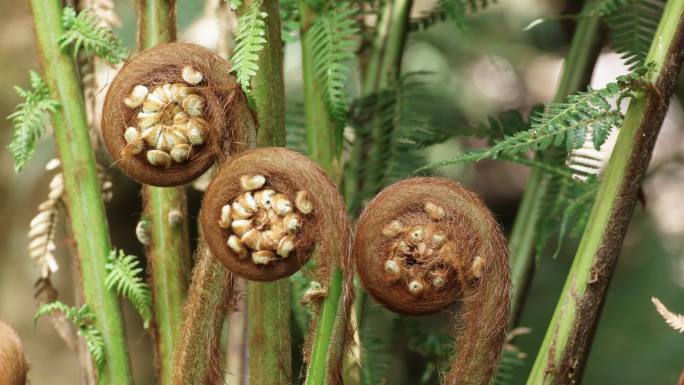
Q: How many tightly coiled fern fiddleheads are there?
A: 3